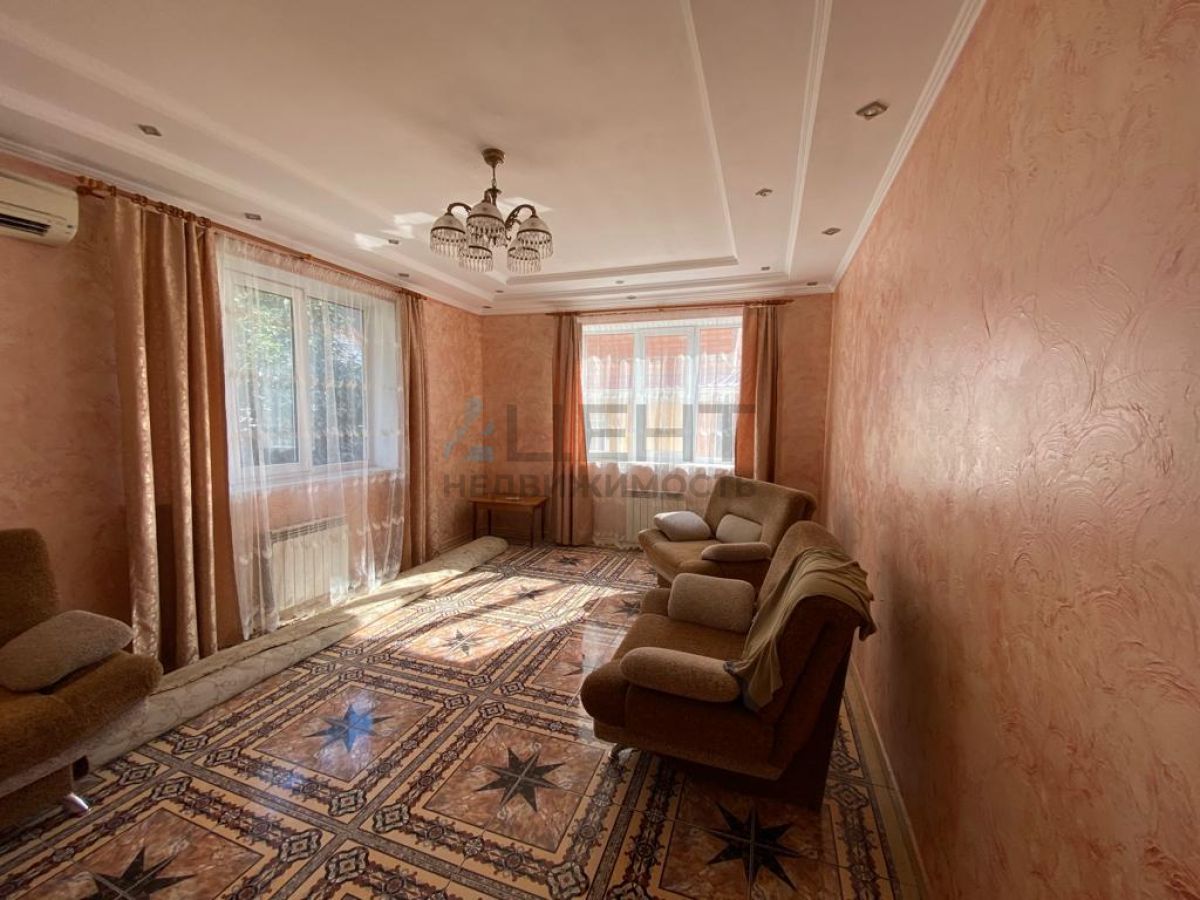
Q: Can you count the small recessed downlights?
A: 13